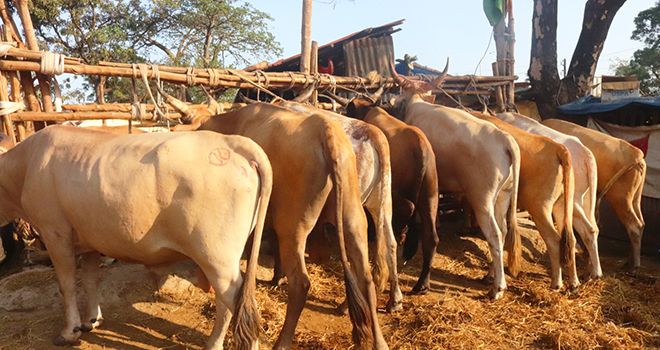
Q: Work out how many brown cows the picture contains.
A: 4